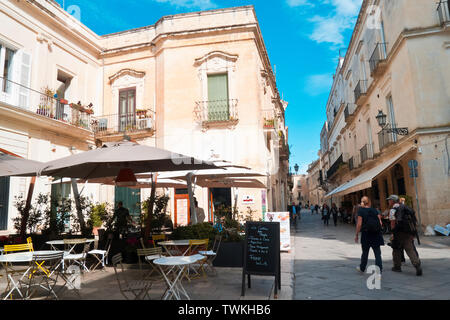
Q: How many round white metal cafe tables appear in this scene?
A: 4